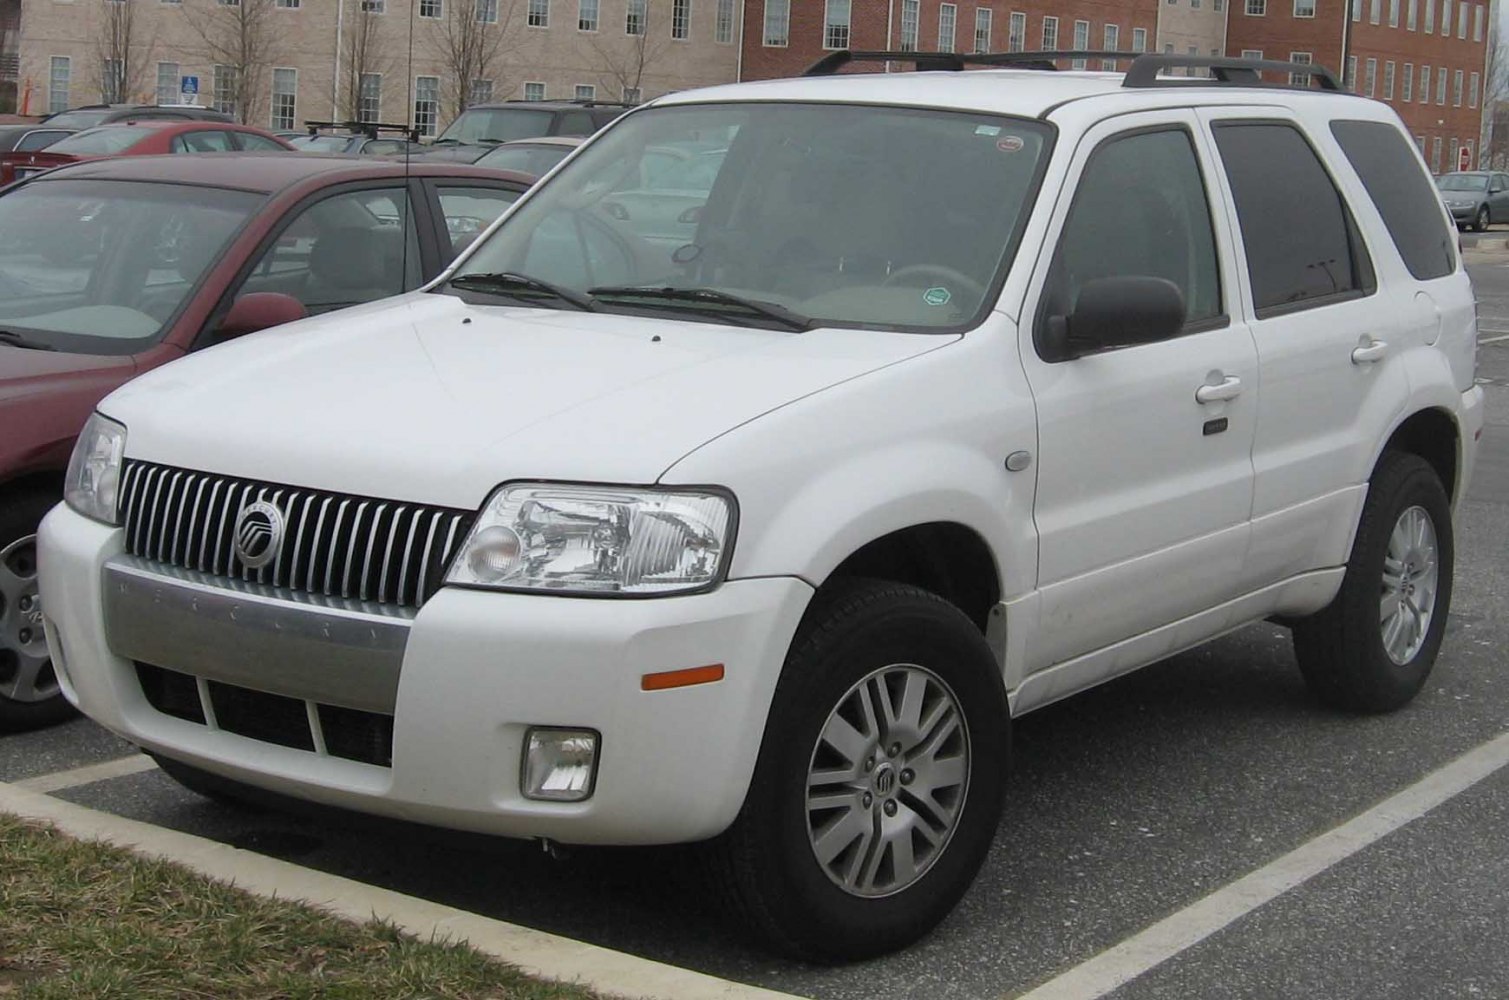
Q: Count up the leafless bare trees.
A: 5